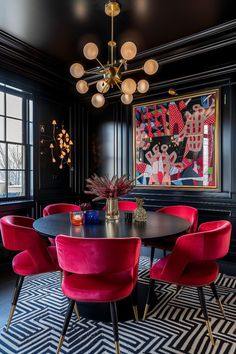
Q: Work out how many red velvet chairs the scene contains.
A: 6